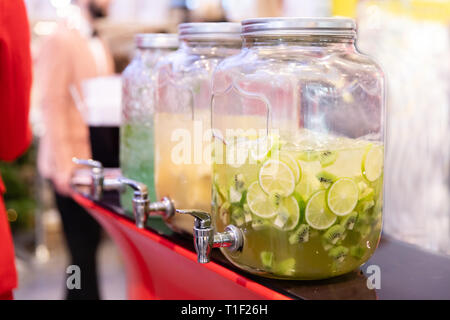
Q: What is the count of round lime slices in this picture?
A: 7